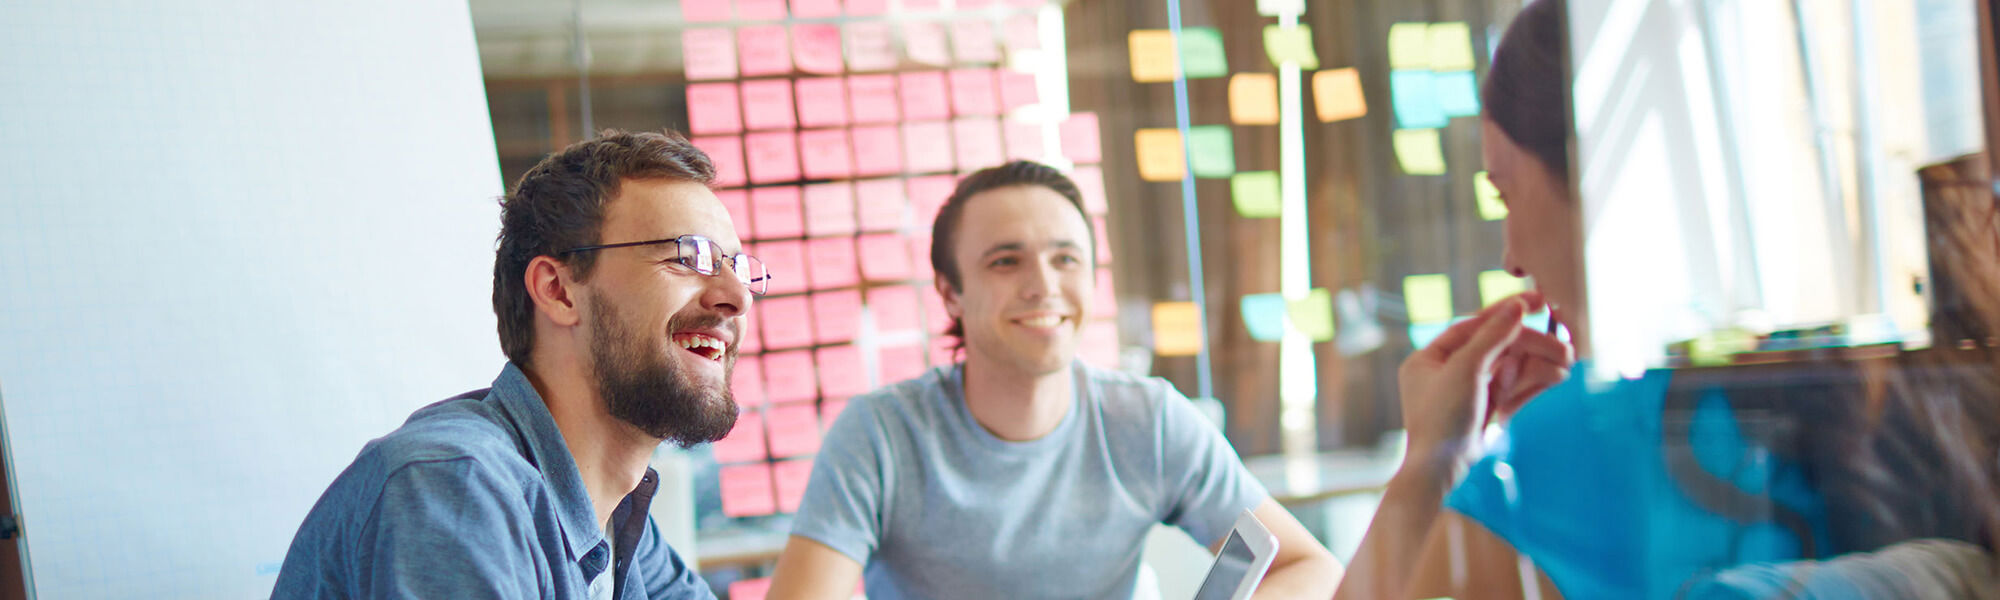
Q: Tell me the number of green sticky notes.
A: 11